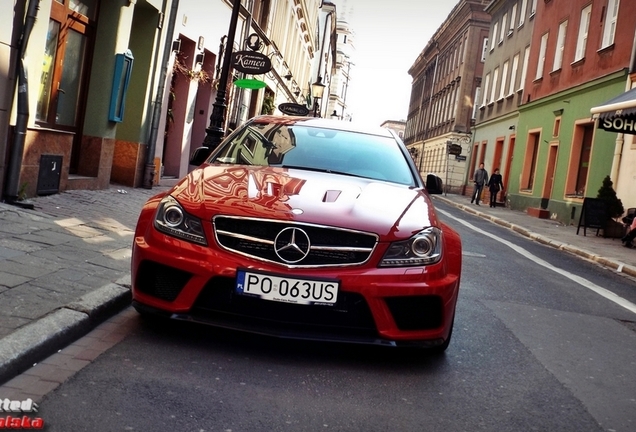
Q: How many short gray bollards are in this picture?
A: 0